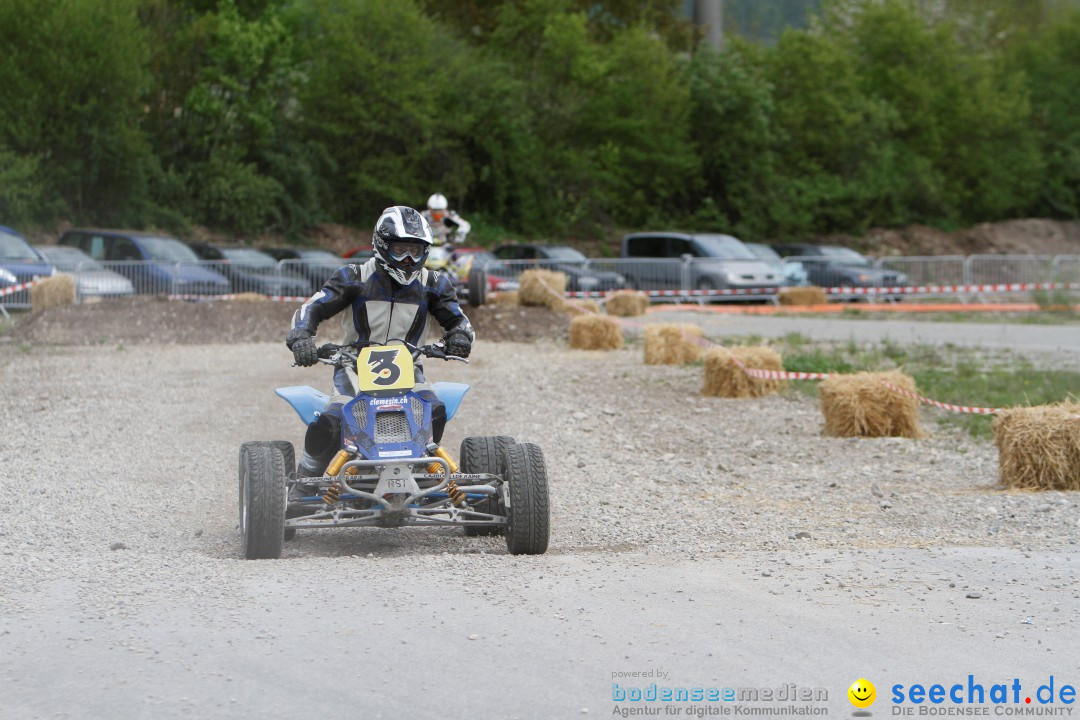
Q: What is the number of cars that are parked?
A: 11